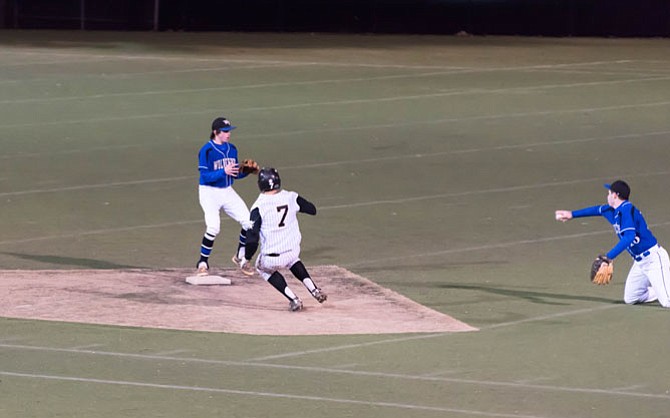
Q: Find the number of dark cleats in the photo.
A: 2